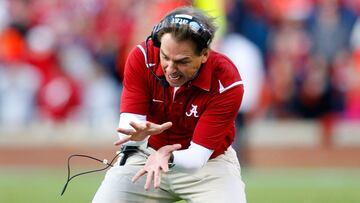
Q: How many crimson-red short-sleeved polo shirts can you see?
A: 1